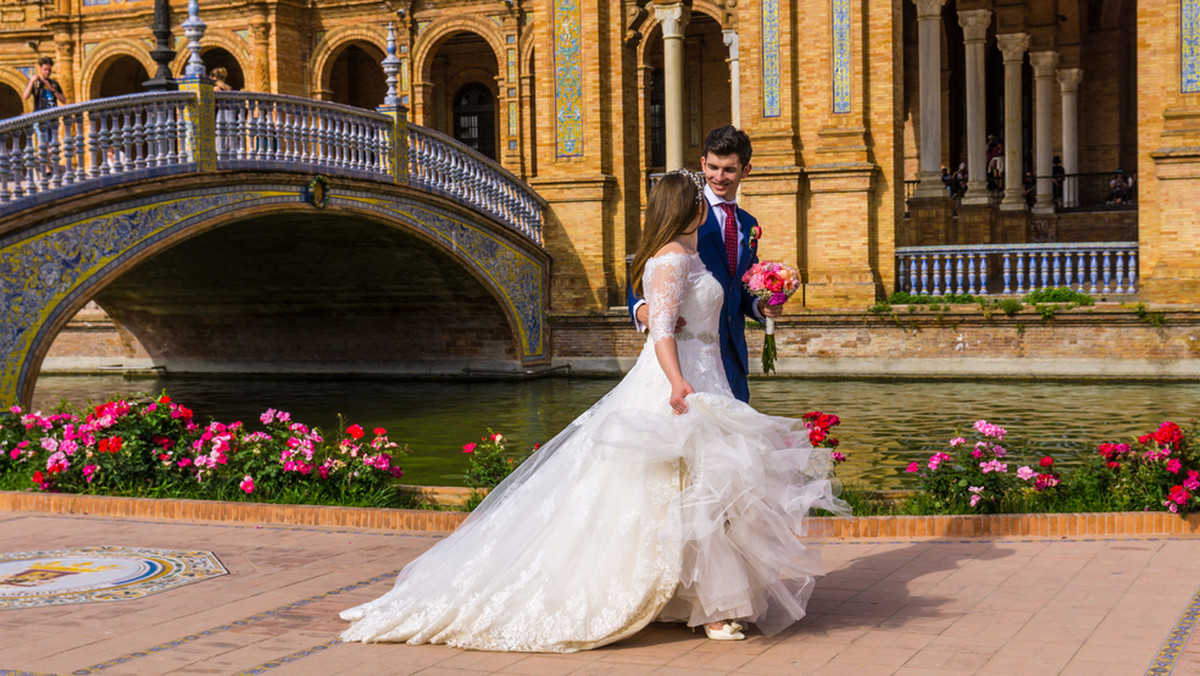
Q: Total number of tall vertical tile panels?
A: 4